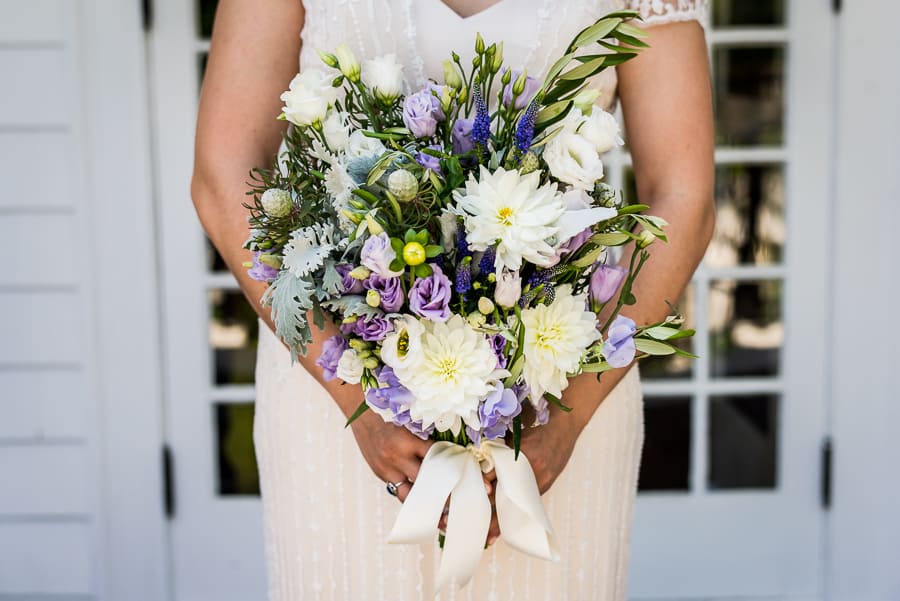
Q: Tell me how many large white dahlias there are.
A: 3